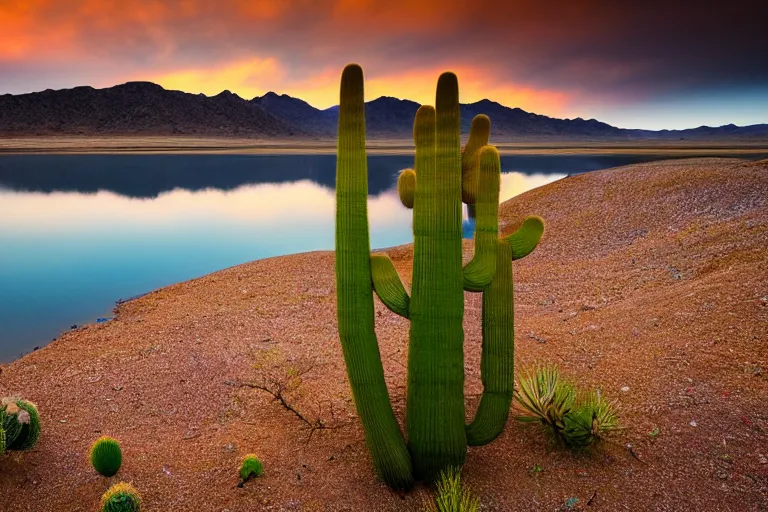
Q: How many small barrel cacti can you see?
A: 4